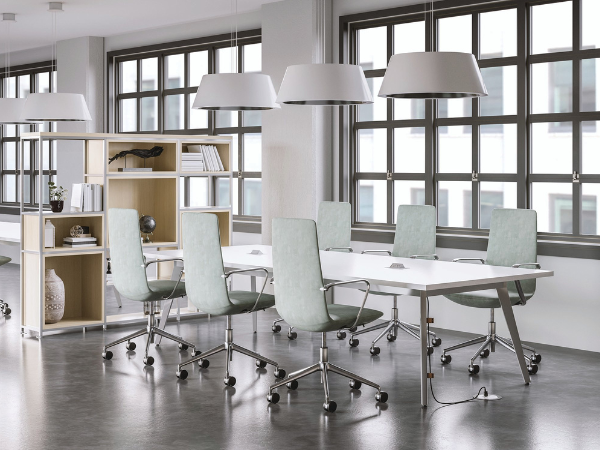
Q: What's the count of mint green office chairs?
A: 6